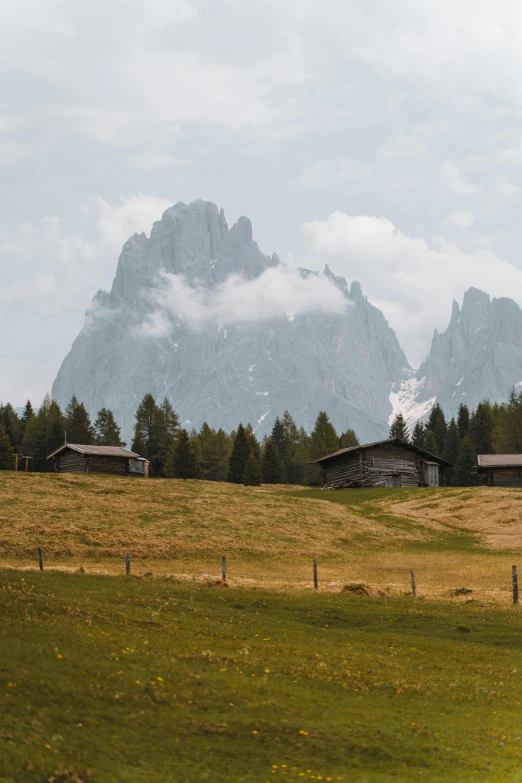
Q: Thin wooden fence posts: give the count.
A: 6